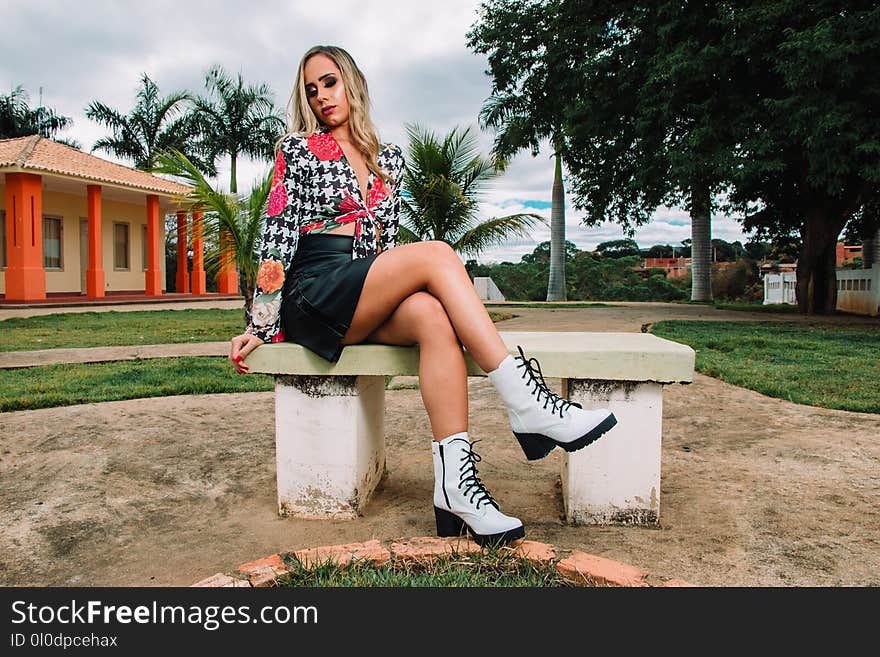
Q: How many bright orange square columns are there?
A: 6